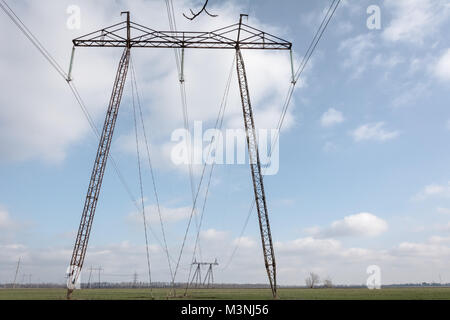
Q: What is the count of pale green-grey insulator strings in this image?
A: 3